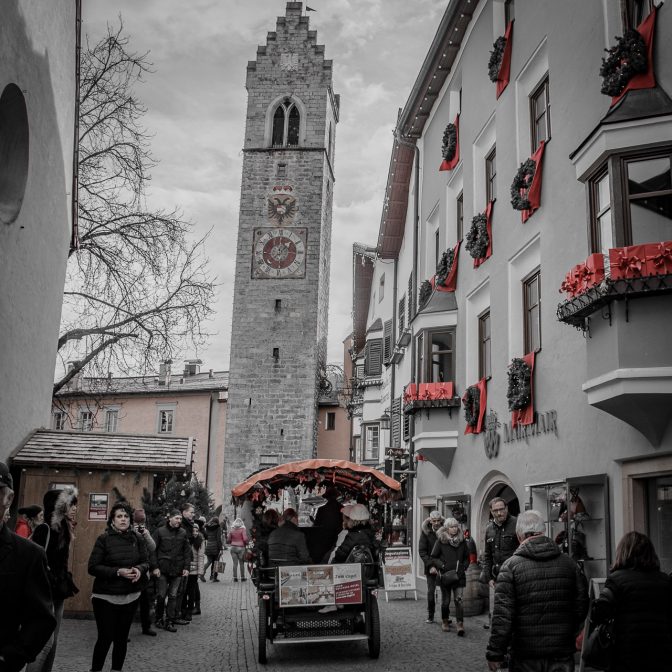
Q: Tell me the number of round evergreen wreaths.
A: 9